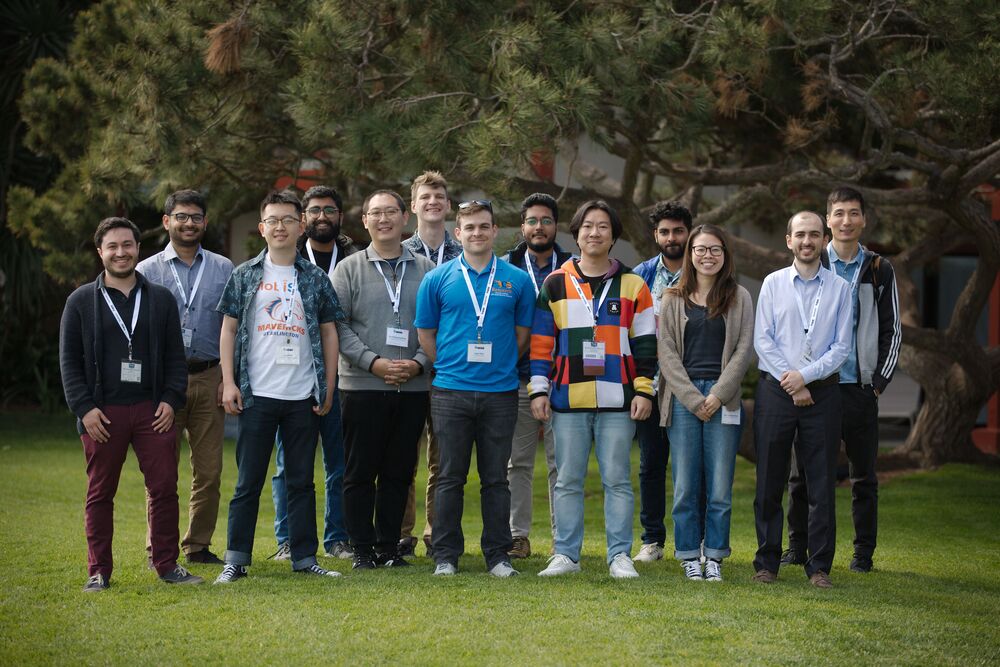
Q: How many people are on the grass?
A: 13